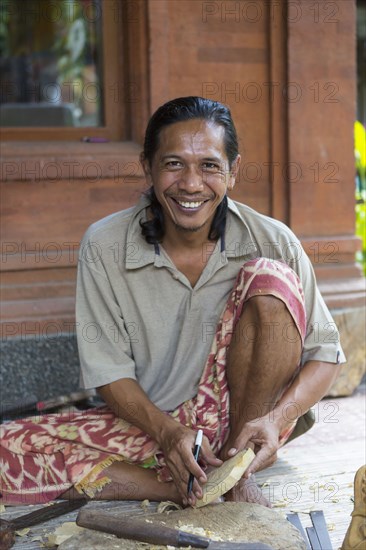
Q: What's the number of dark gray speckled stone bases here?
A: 1